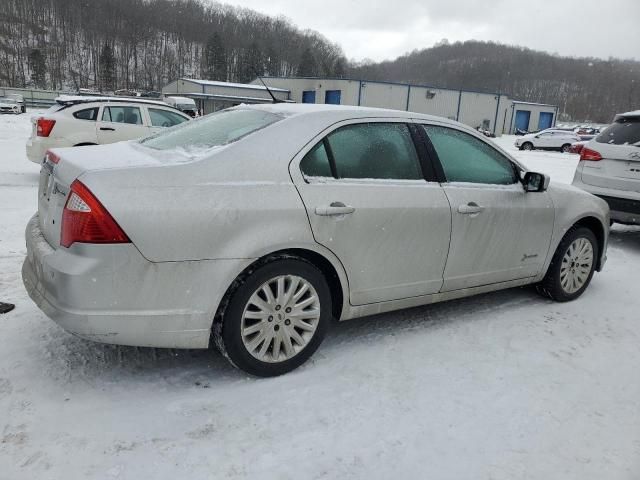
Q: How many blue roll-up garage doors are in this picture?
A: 4